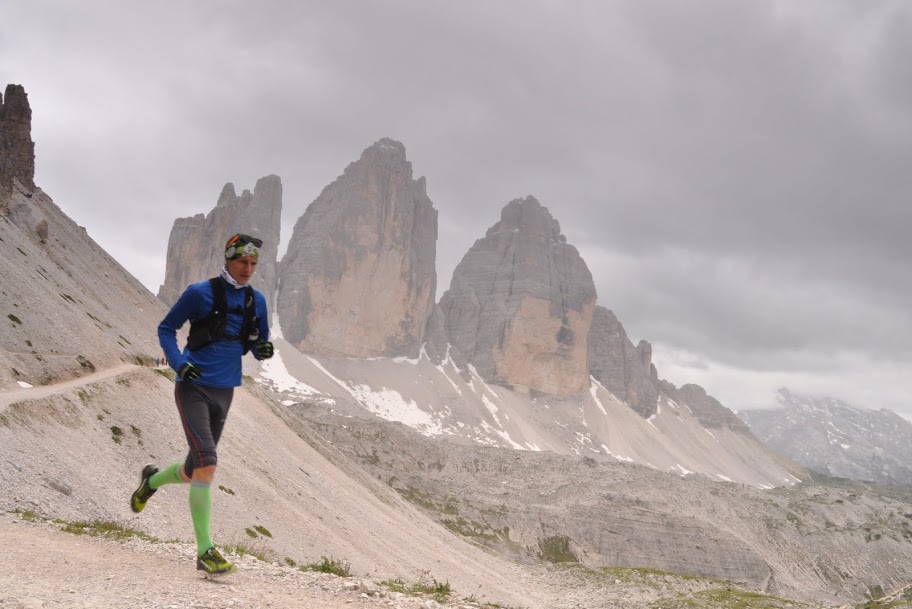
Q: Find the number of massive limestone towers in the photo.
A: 3